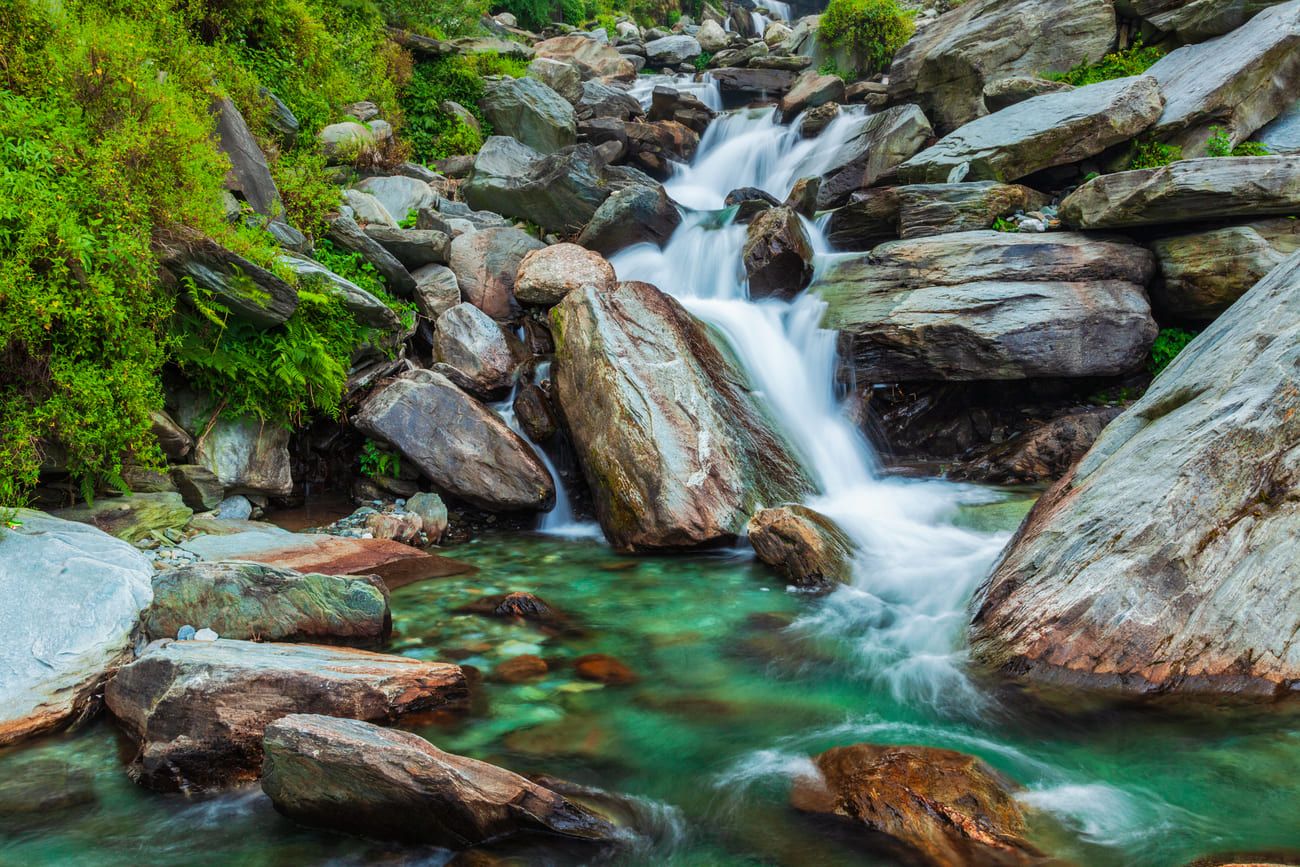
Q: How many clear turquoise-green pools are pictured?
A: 1